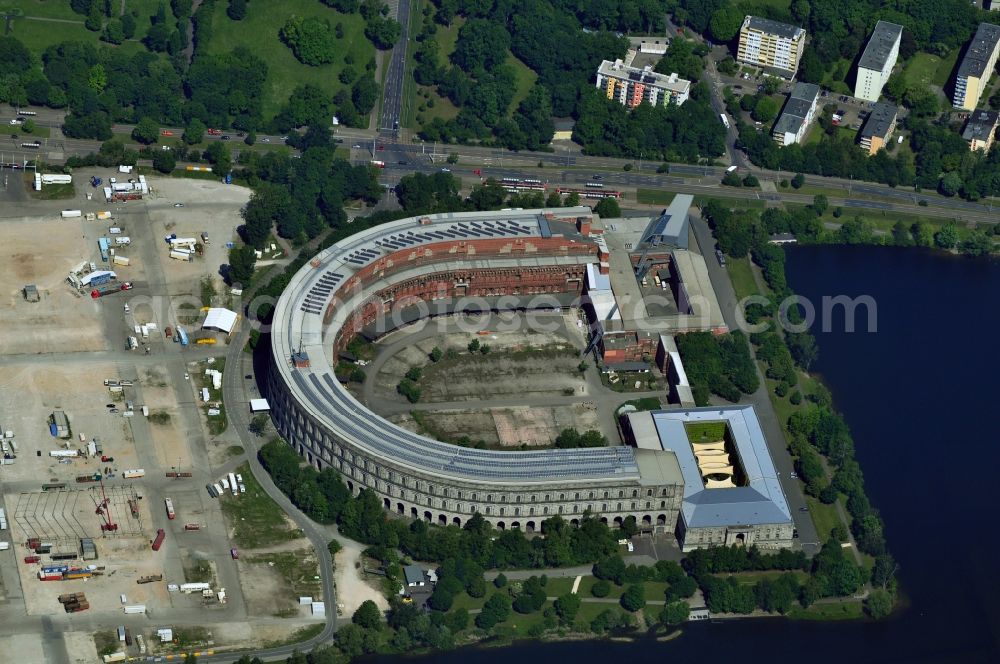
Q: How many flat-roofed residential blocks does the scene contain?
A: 7